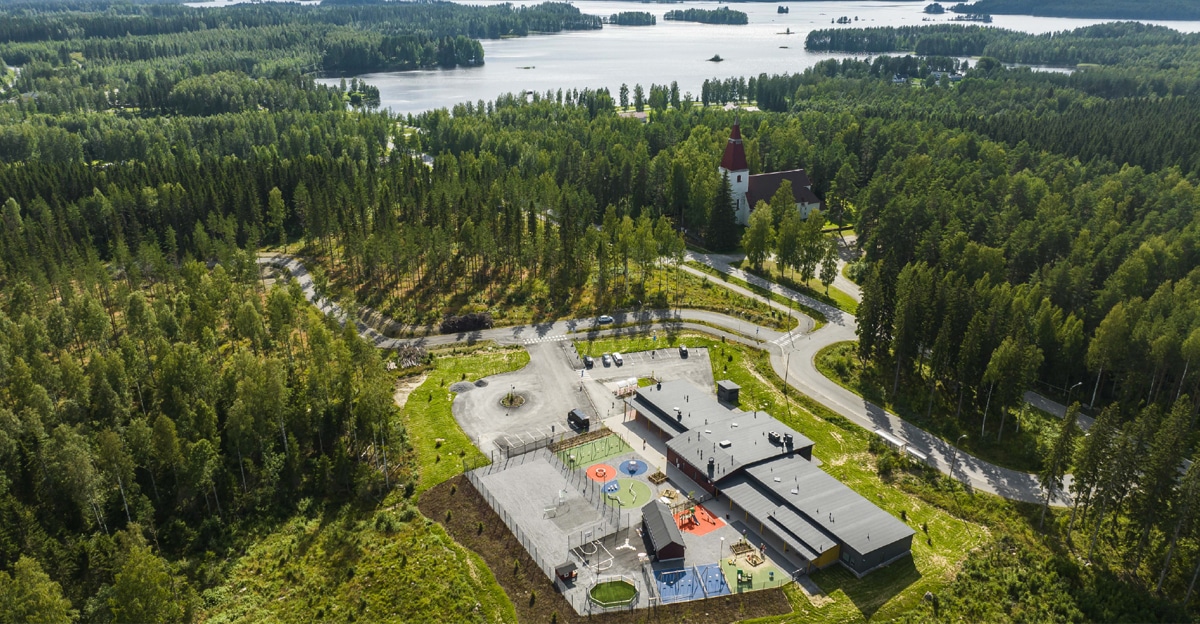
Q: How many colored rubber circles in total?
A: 3